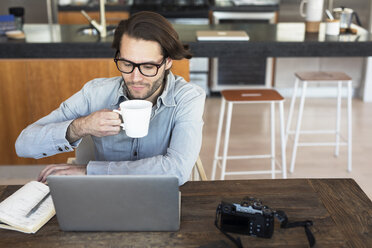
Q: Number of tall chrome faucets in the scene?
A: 1